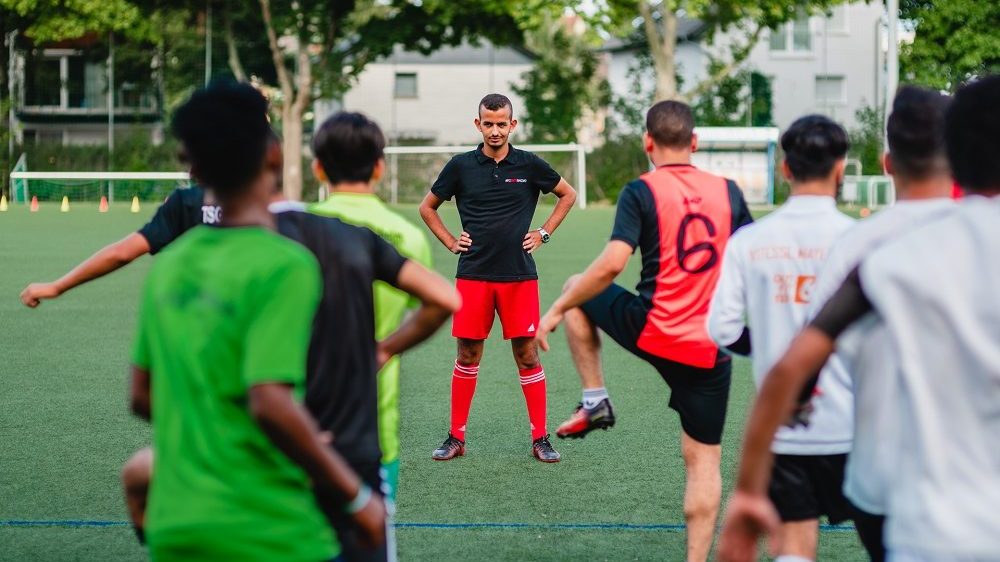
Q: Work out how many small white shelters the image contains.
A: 1